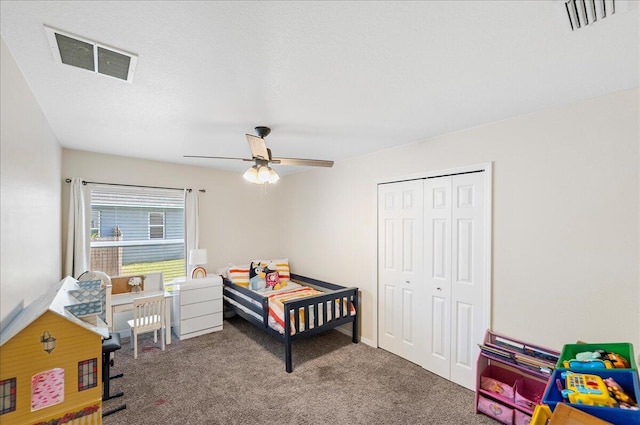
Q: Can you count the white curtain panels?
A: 2